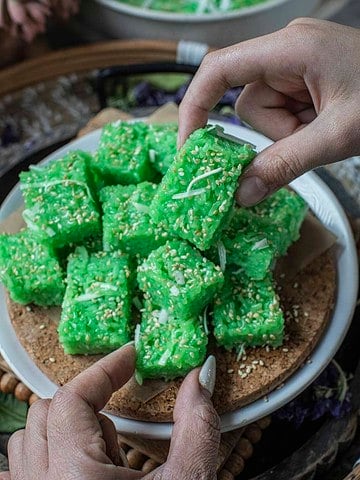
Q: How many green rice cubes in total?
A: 12